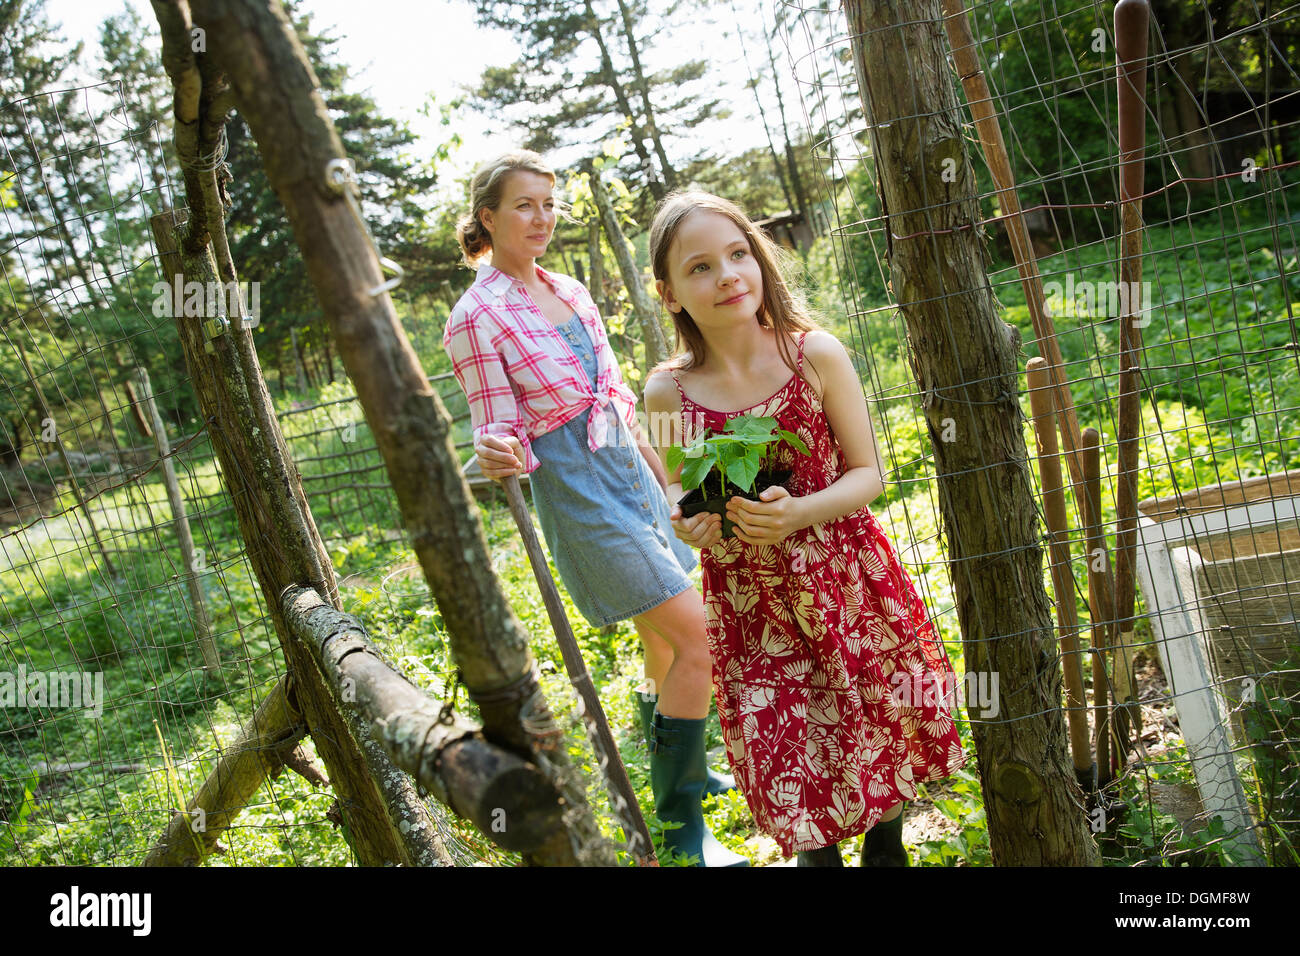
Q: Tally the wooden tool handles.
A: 5